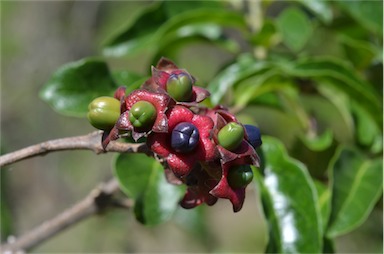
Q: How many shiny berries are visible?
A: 7